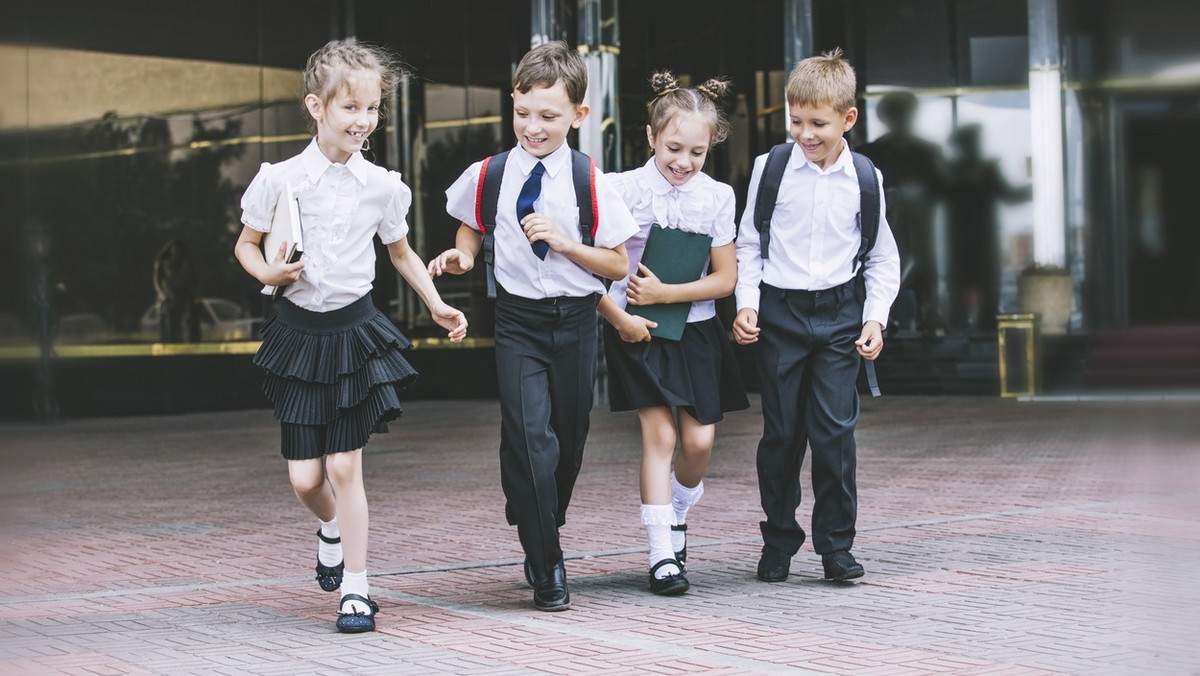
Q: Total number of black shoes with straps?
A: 4